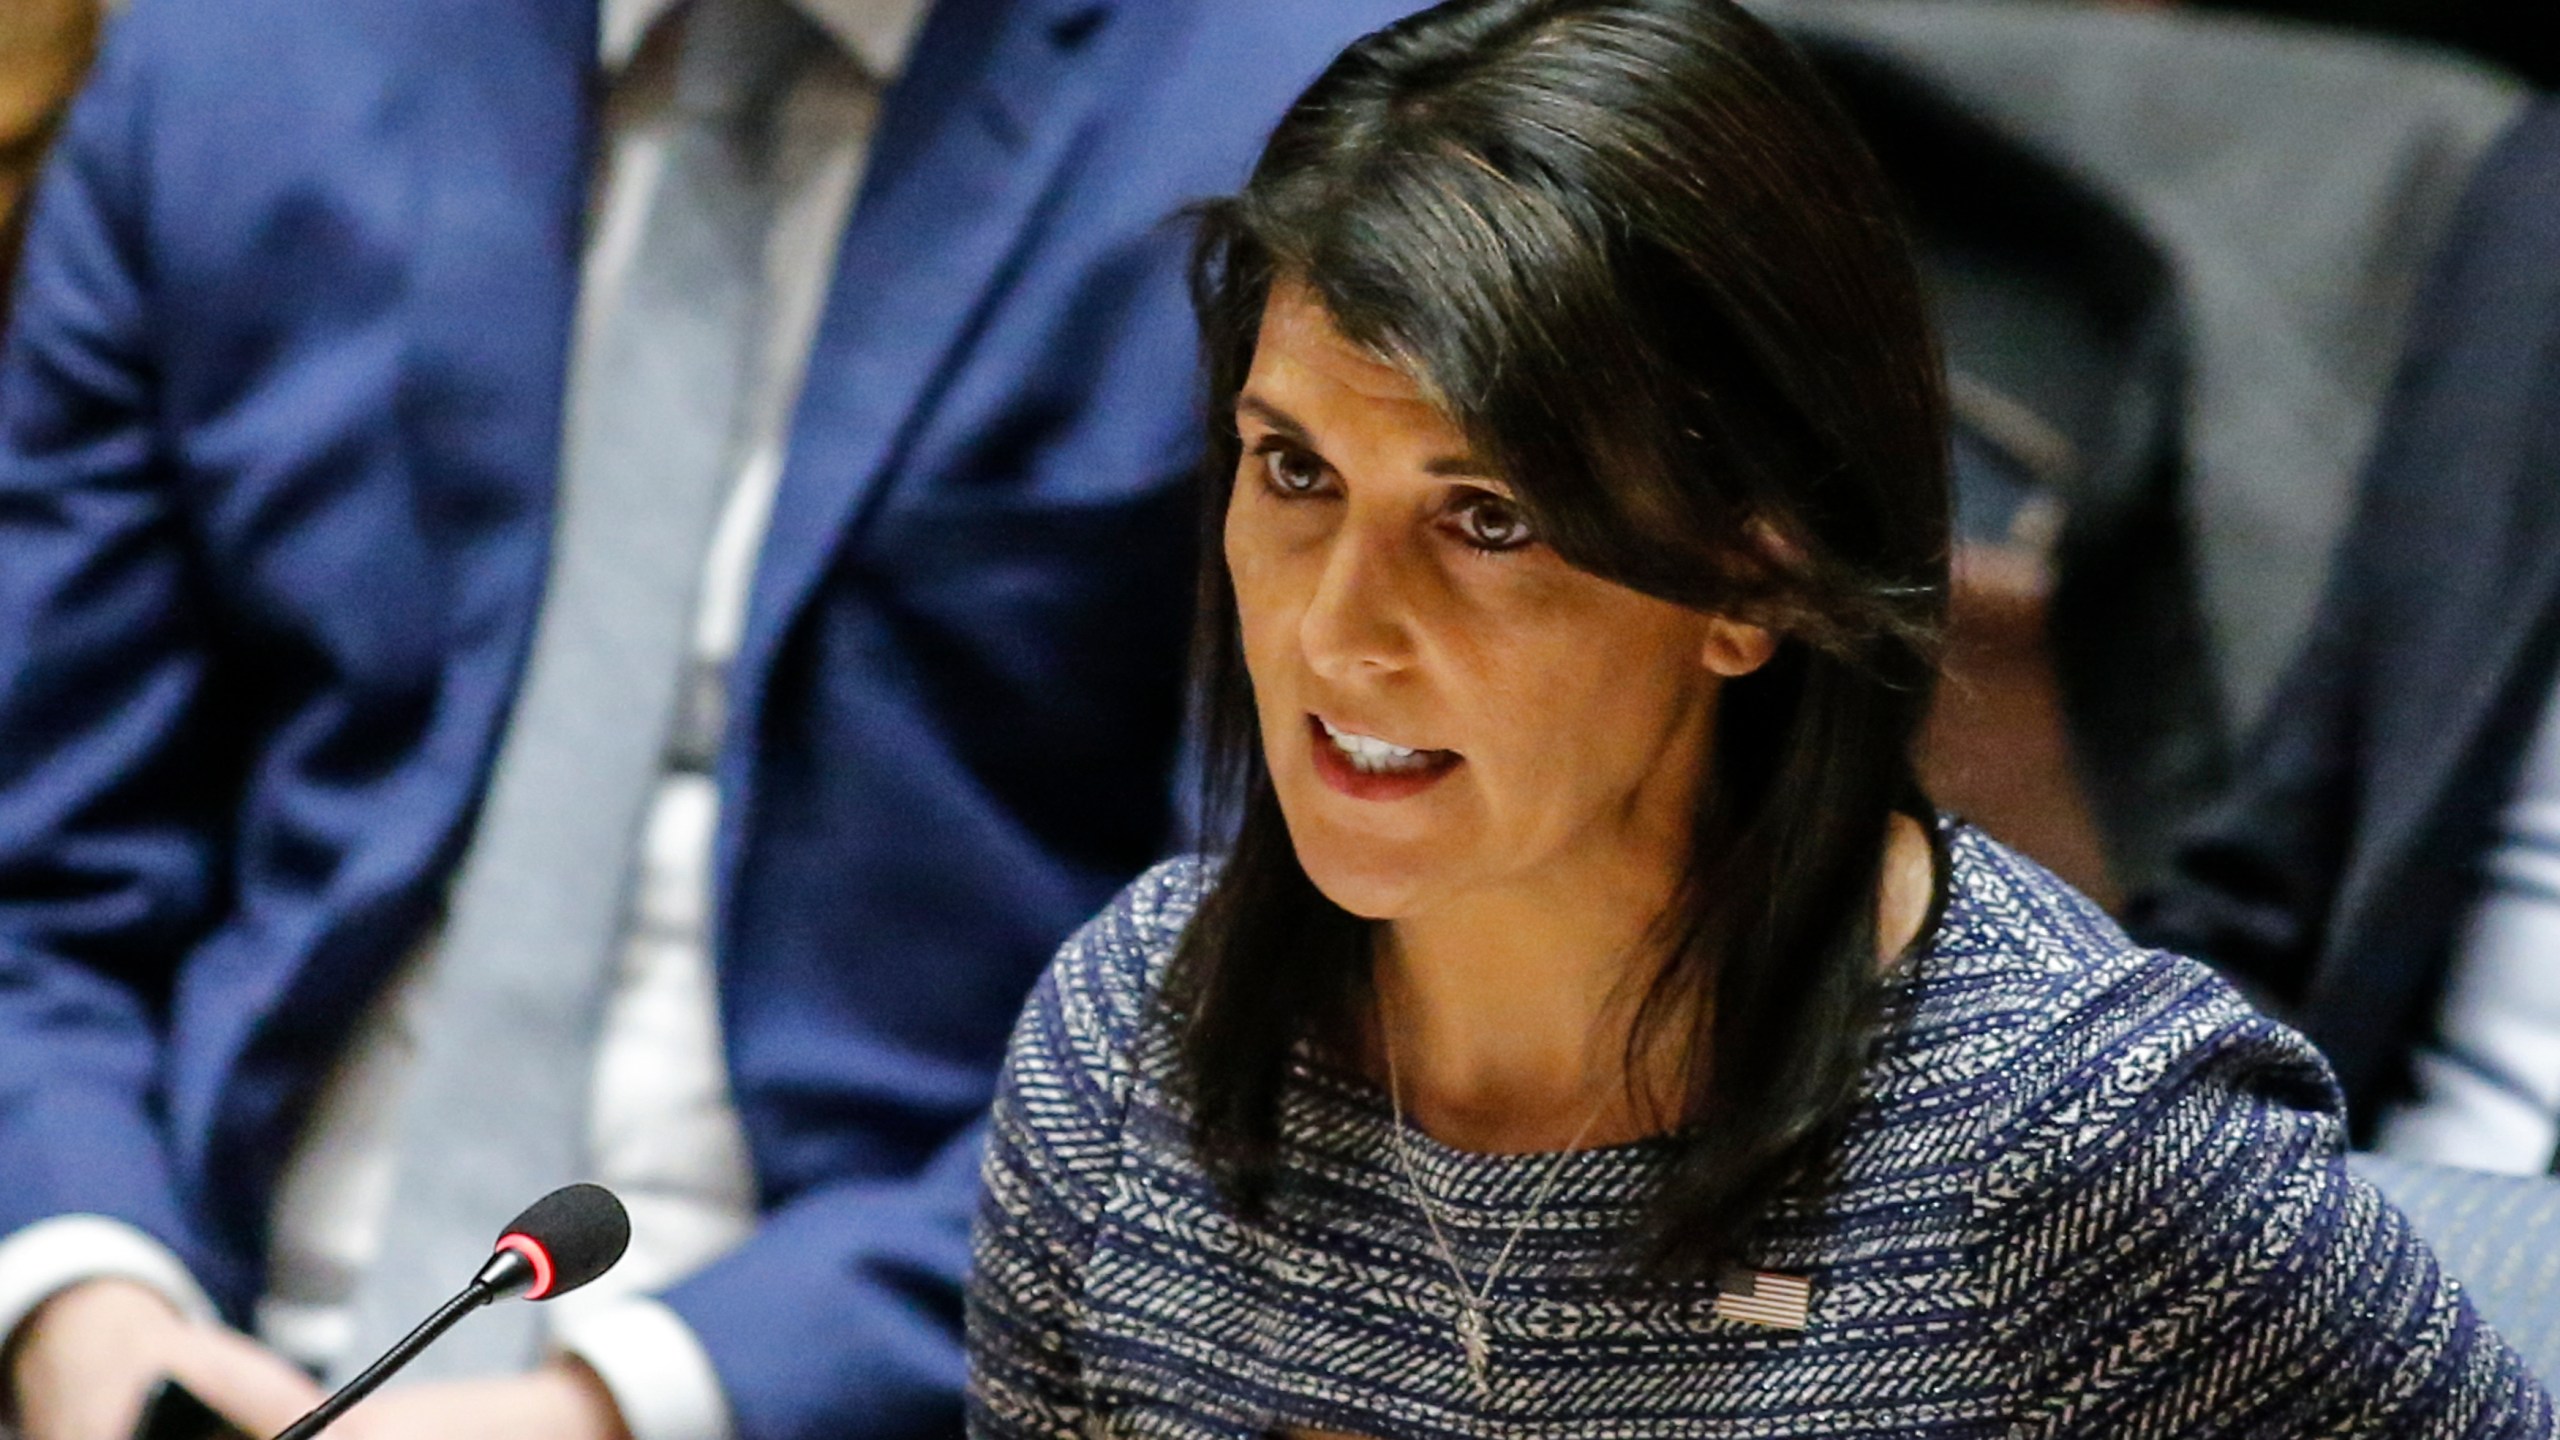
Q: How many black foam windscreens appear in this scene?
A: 1